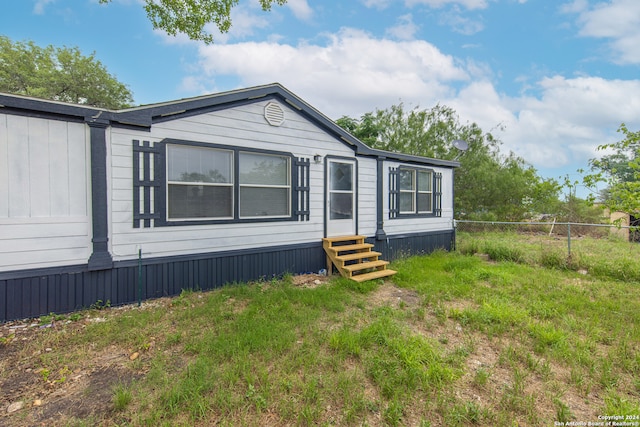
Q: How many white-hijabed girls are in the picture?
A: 0